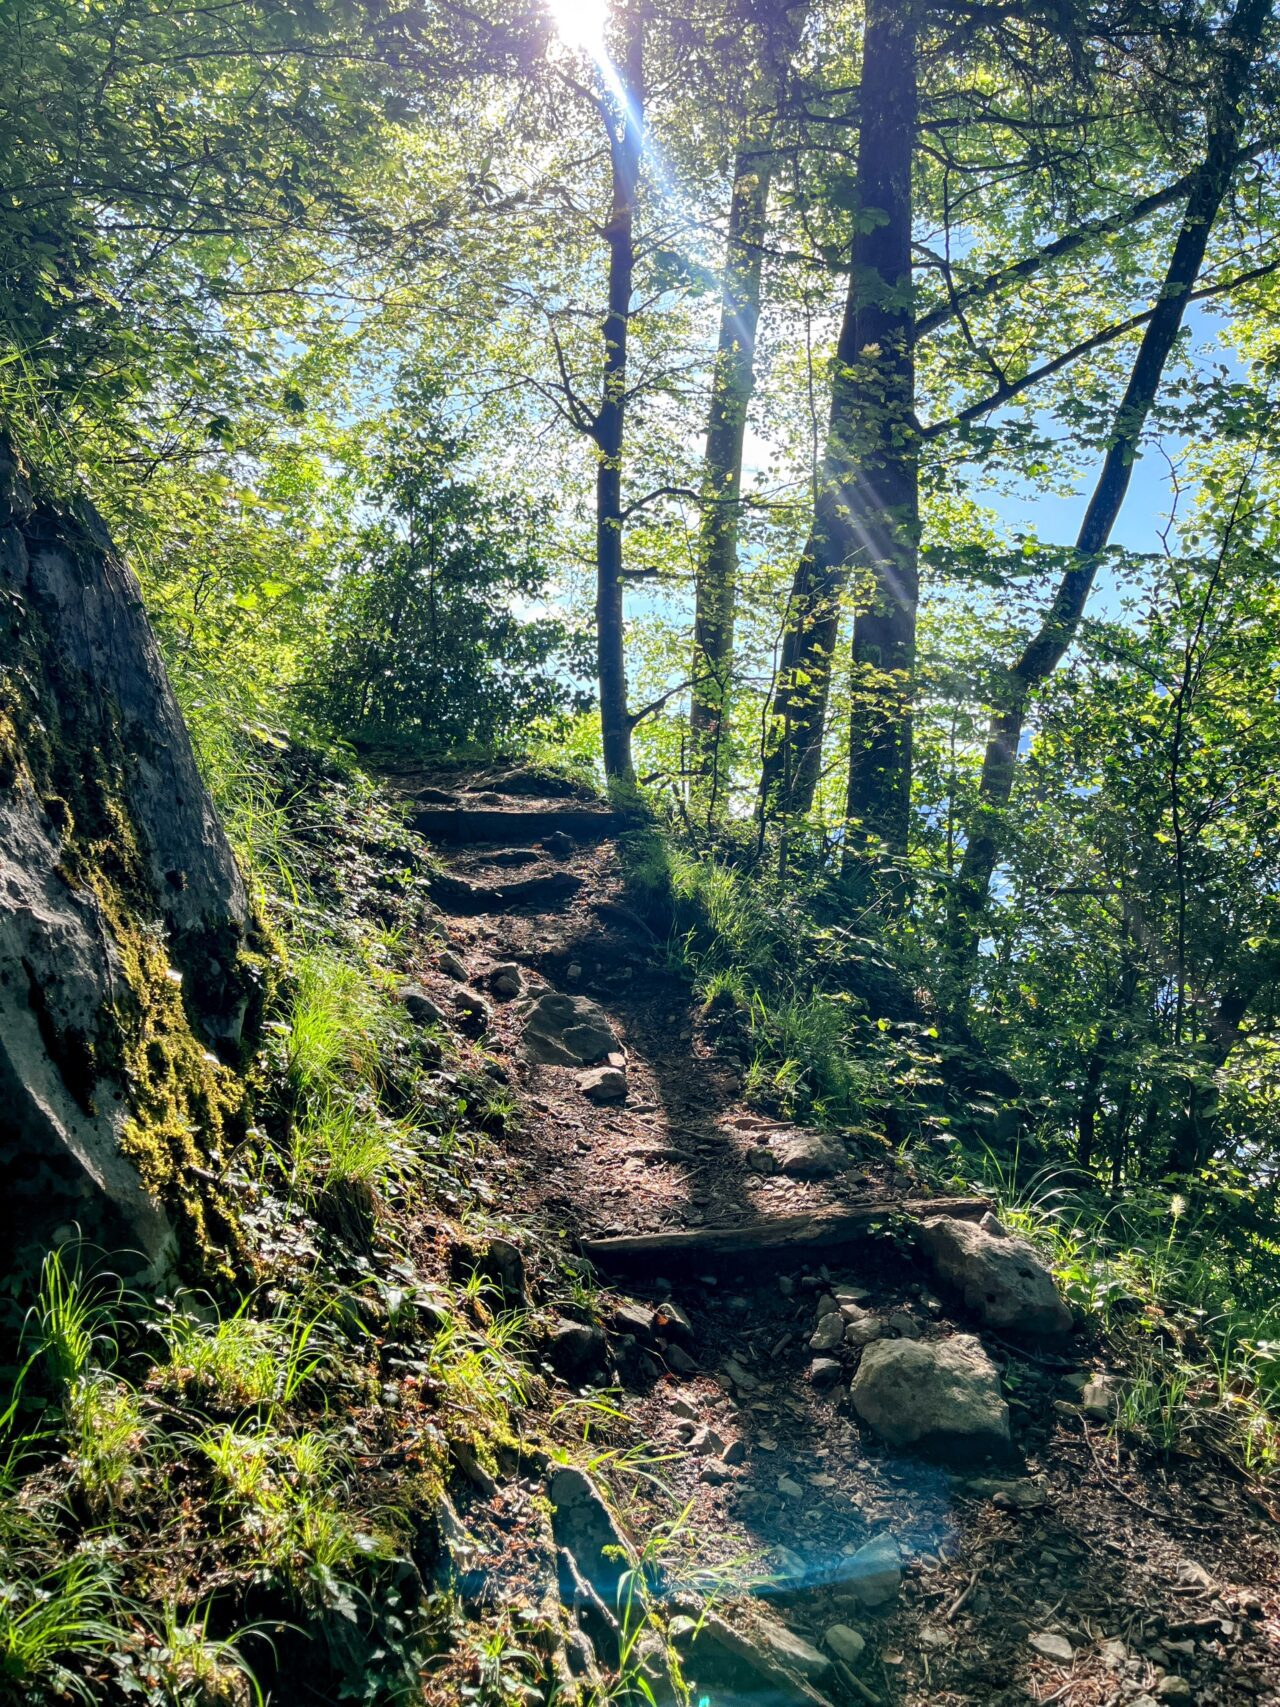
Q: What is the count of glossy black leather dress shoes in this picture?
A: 0